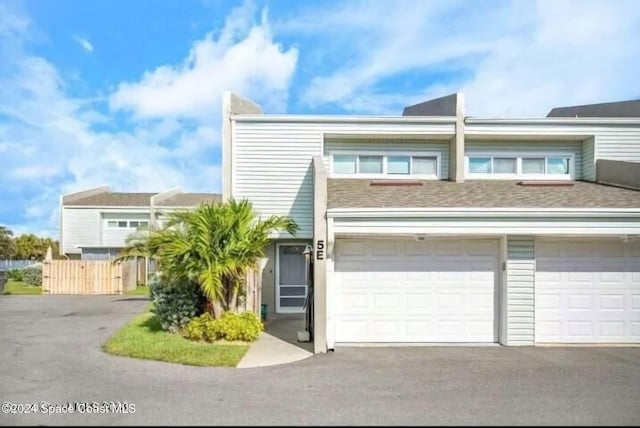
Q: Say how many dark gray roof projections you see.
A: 2